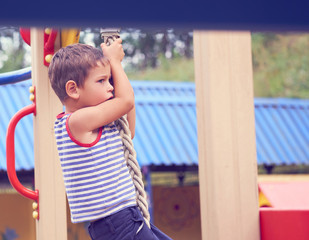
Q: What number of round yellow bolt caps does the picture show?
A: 6